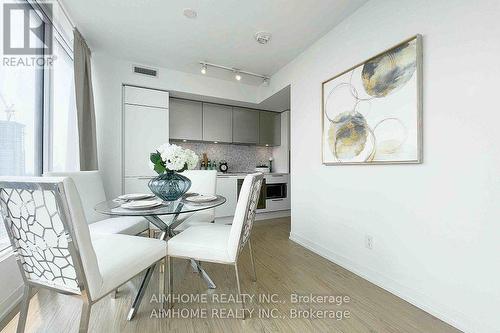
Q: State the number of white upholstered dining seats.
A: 4